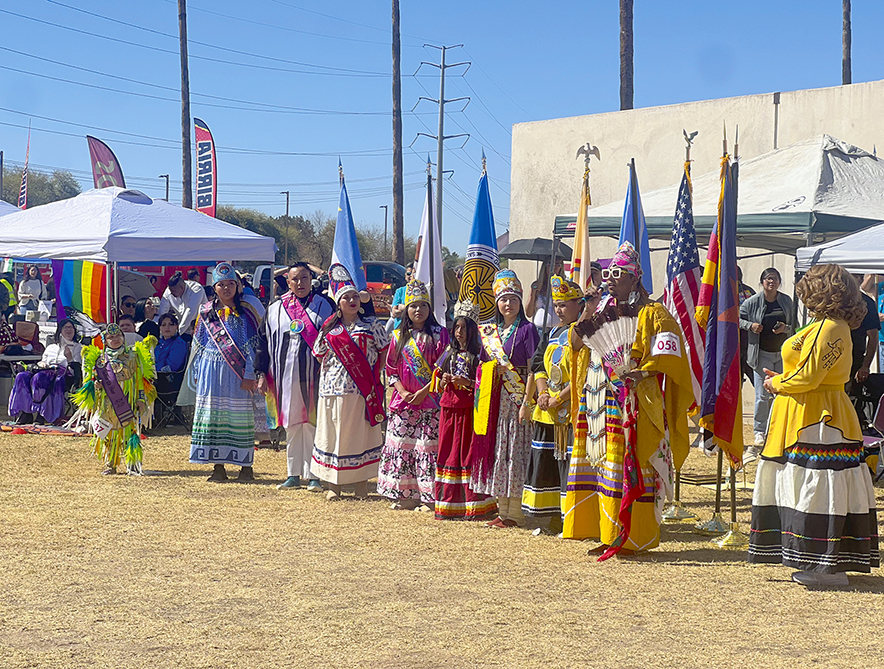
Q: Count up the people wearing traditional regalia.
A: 10